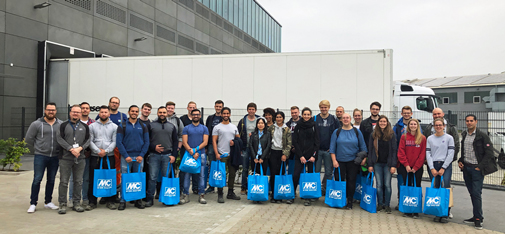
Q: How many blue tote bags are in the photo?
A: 13